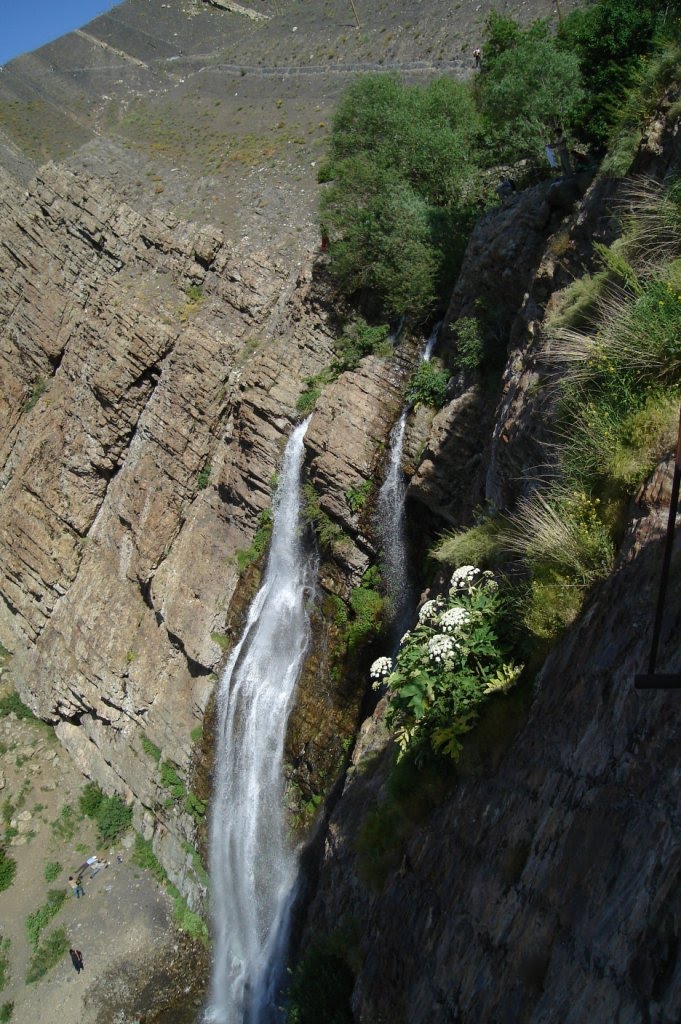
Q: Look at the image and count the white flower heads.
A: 5